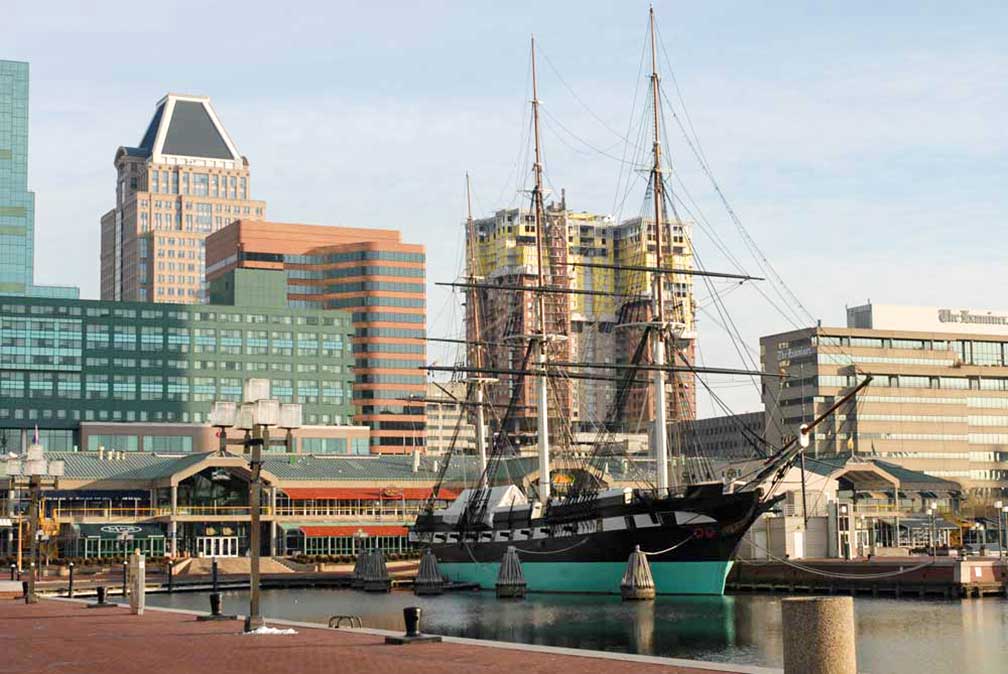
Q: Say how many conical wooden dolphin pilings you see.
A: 5